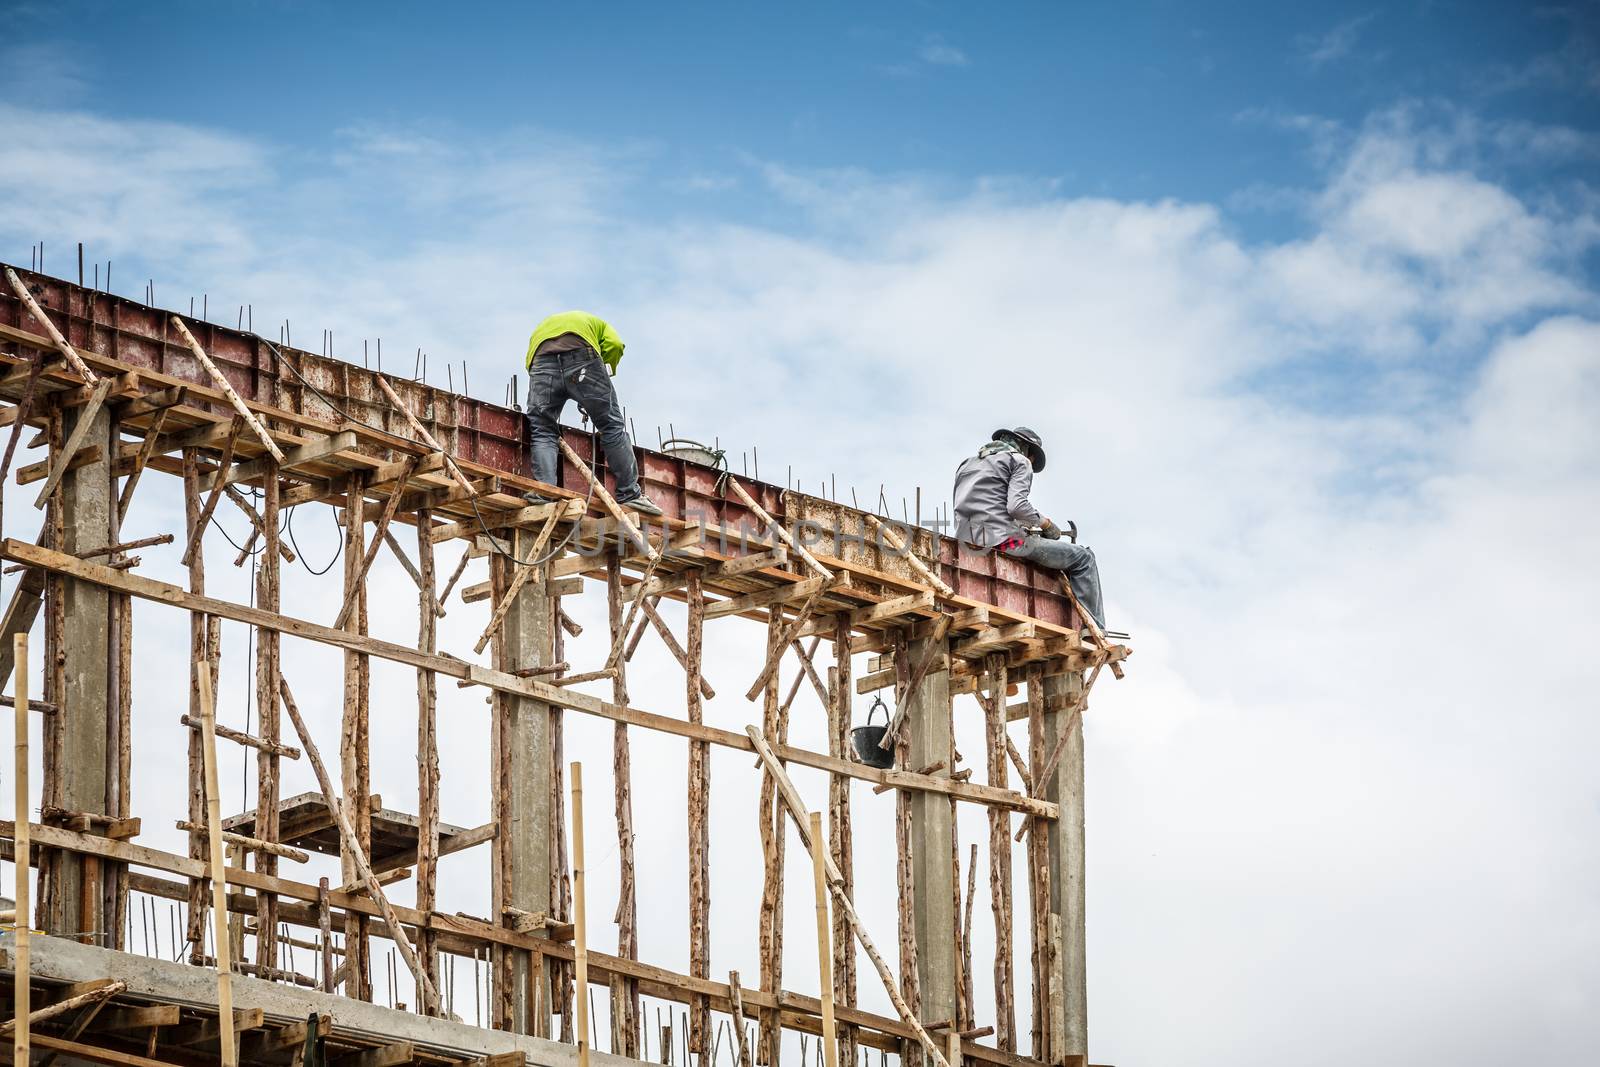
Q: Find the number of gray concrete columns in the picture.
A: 4